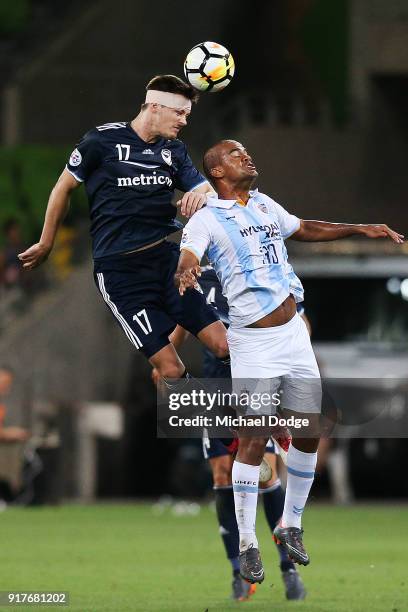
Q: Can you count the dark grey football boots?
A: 4